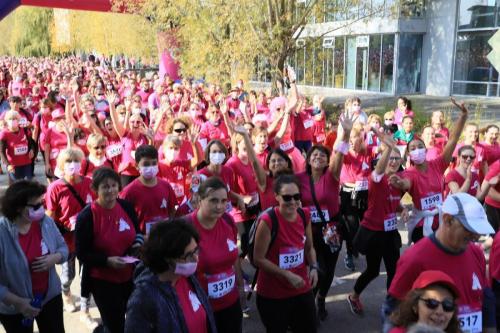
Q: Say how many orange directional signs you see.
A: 0